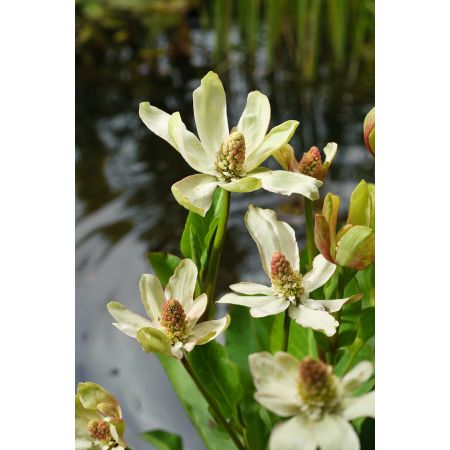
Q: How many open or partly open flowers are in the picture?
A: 7